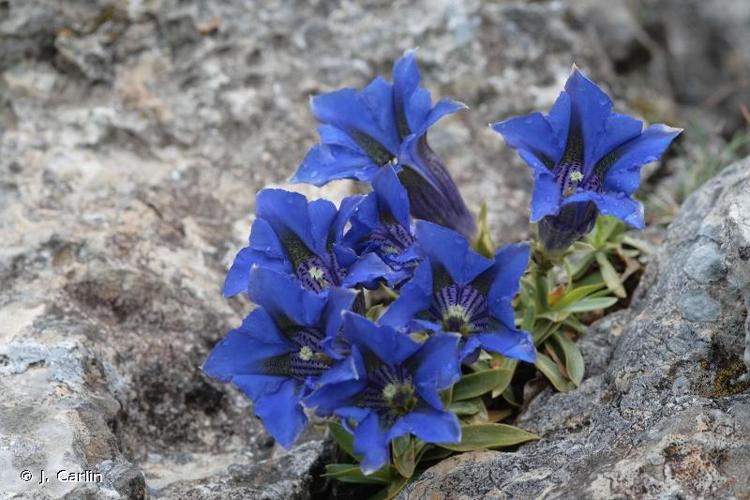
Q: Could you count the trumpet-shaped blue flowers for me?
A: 7